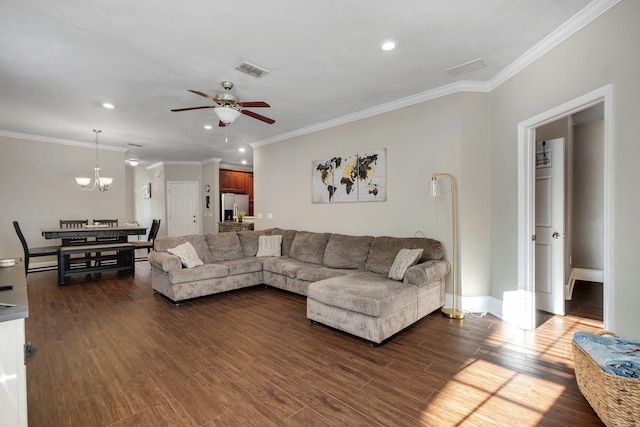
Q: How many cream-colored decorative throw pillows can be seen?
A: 3